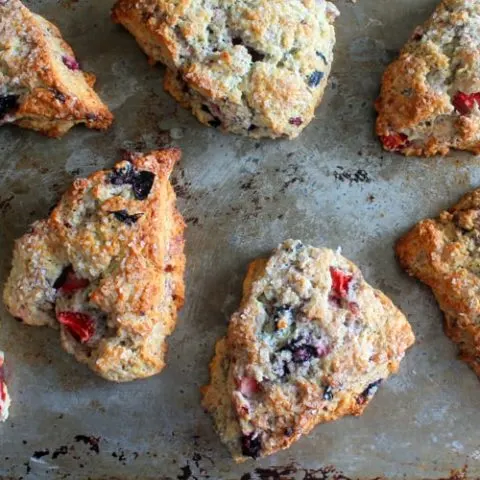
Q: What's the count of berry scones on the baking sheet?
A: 7